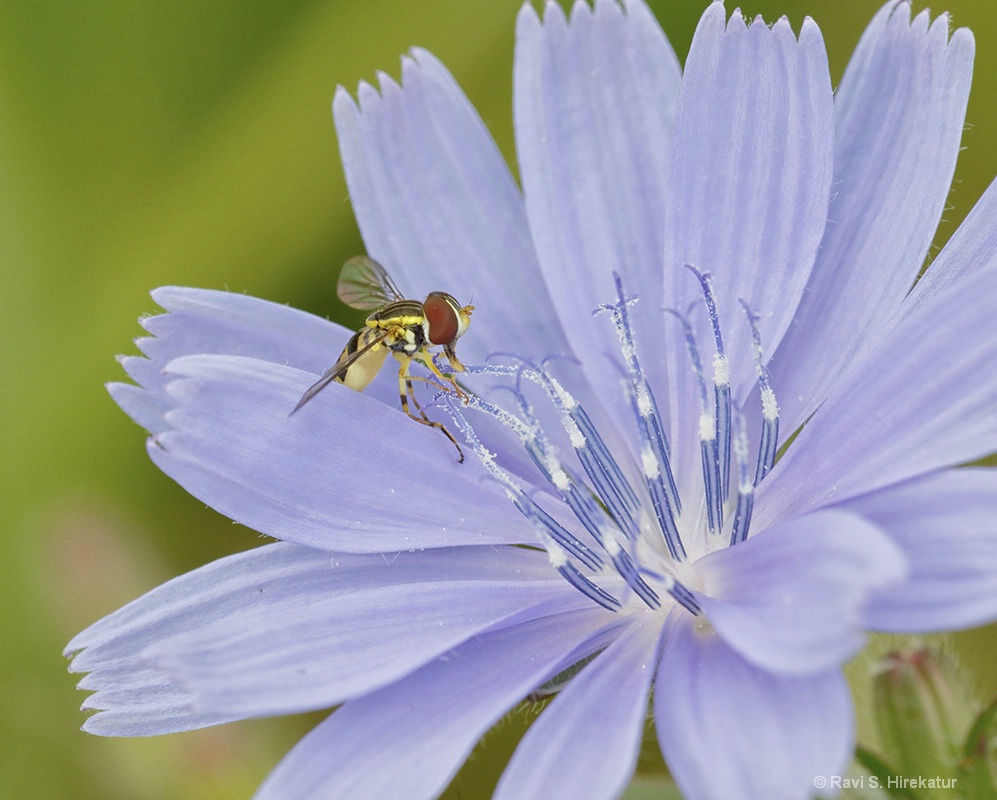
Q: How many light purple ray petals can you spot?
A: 15